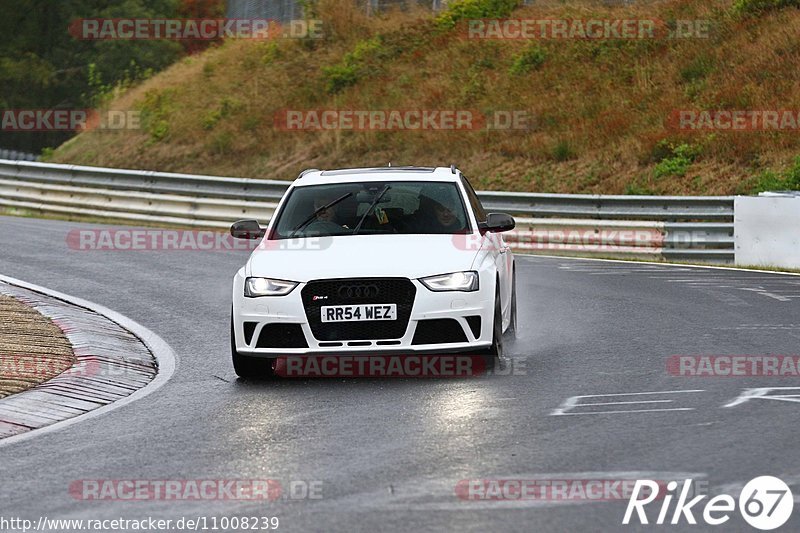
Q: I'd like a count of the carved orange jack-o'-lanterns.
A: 0